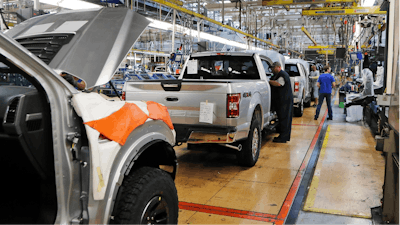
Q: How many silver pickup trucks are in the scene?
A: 3